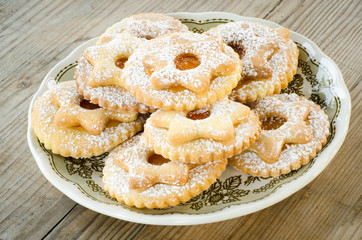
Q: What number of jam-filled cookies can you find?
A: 8